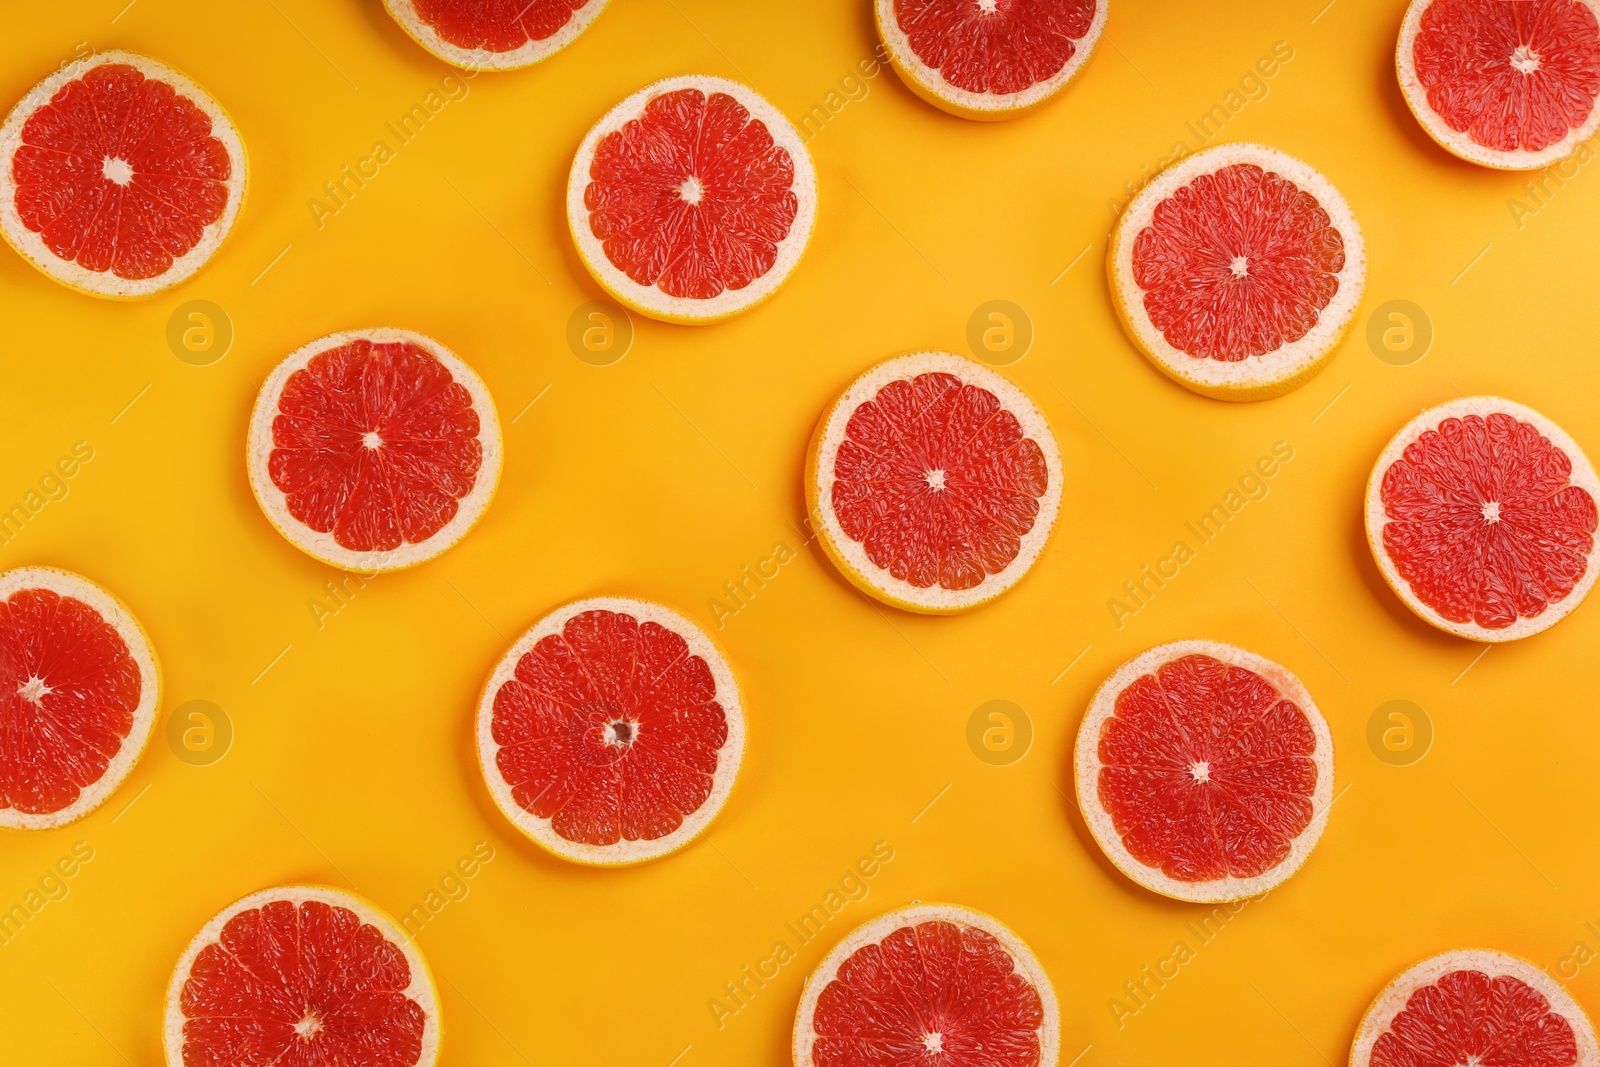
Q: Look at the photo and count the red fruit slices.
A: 15